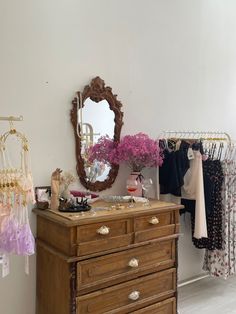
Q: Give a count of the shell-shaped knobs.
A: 4